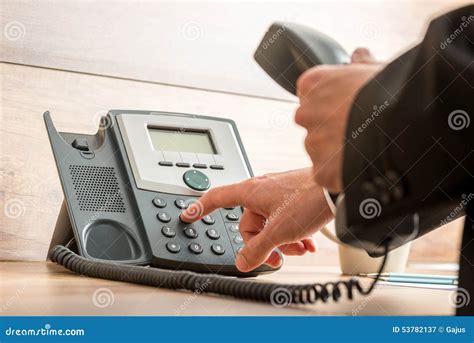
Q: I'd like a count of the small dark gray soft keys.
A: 4